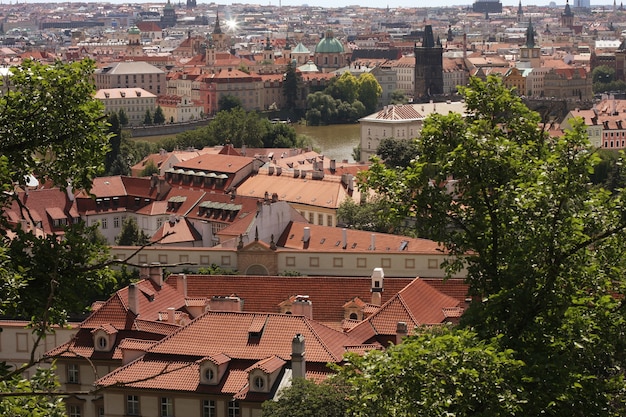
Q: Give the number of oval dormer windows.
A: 3